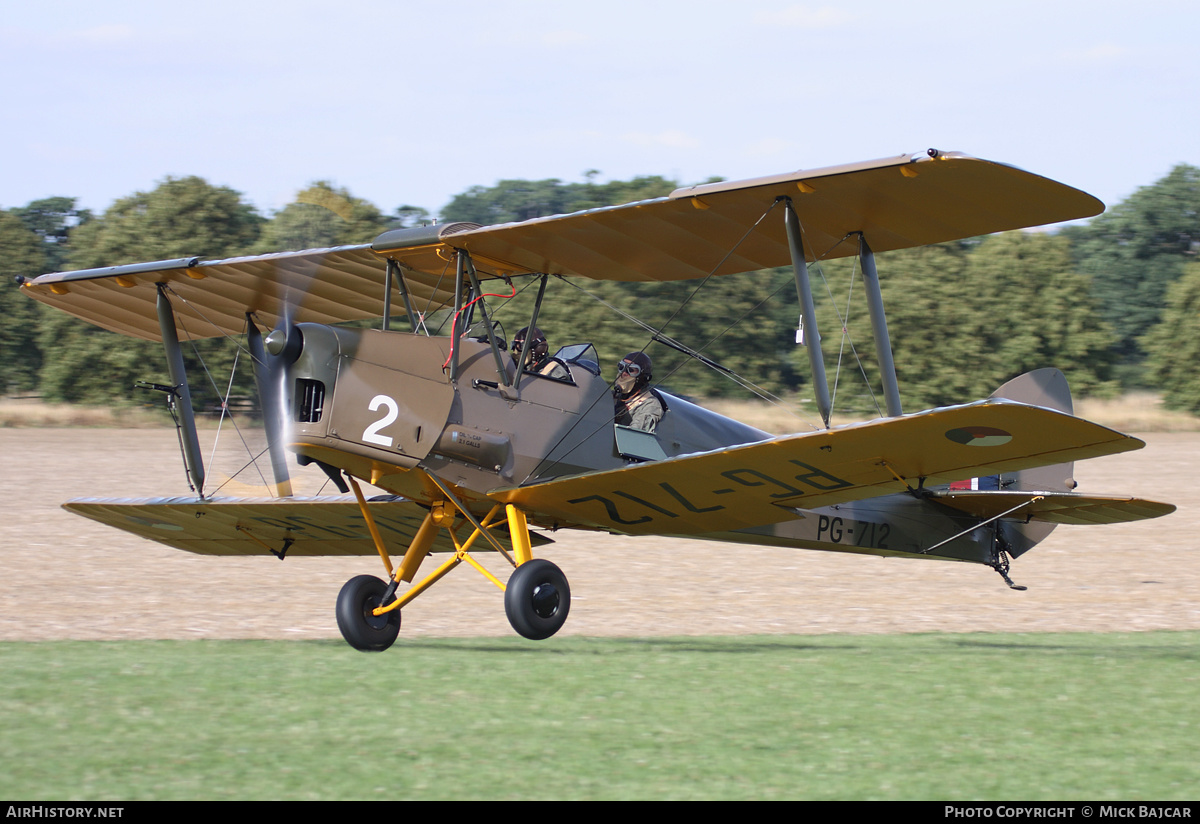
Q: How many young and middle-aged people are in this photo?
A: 2